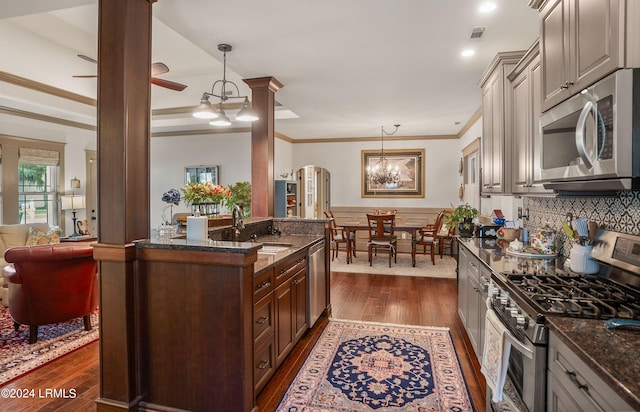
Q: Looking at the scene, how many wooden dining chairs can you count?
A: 5